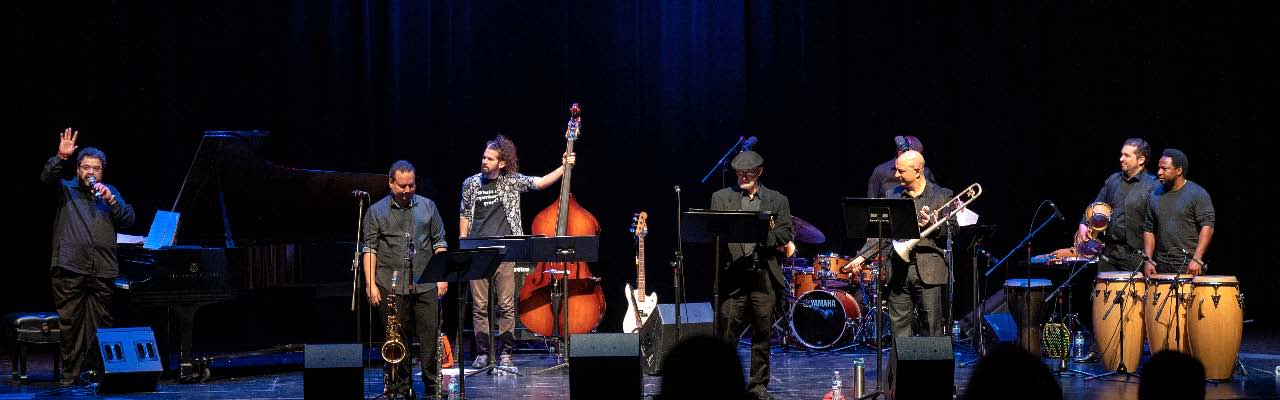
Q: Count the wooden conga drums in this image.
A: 3